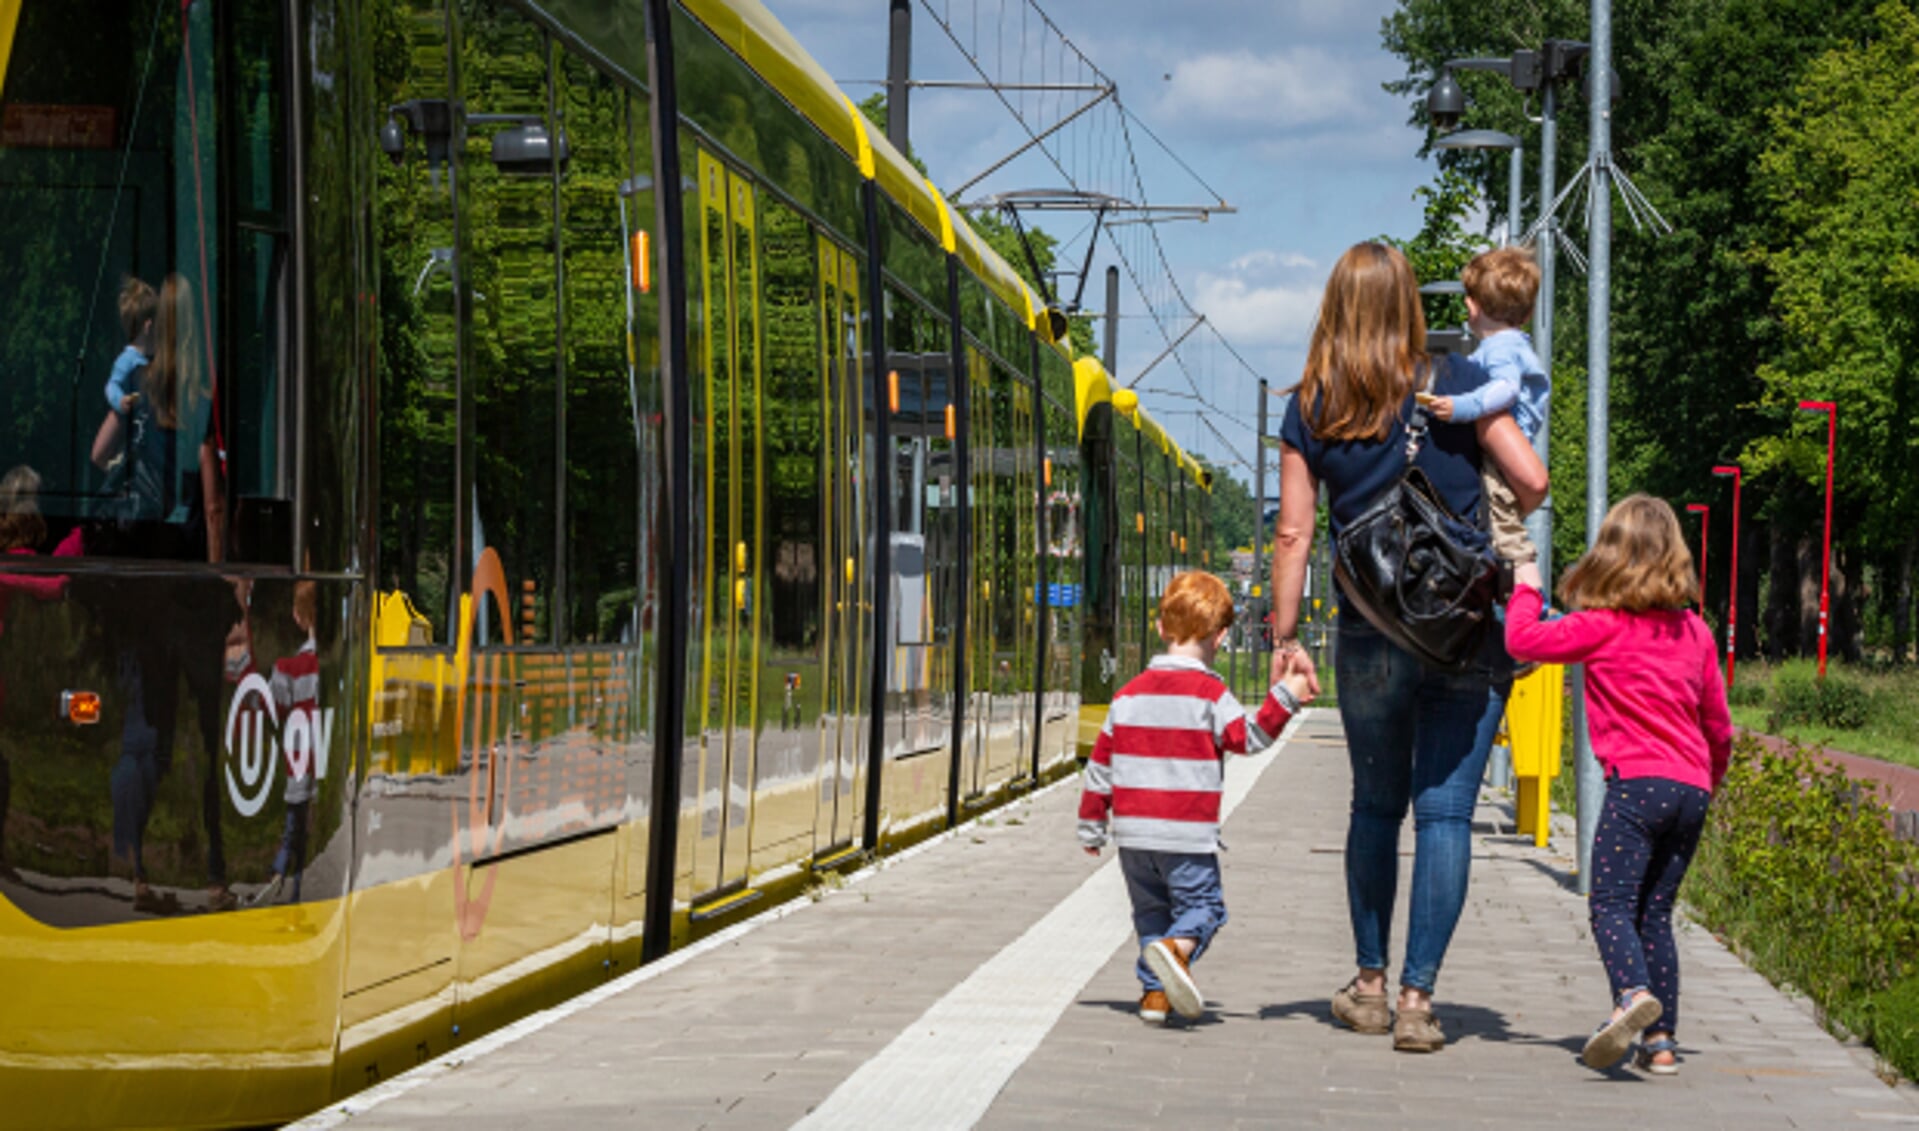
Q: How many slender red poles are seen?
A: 3